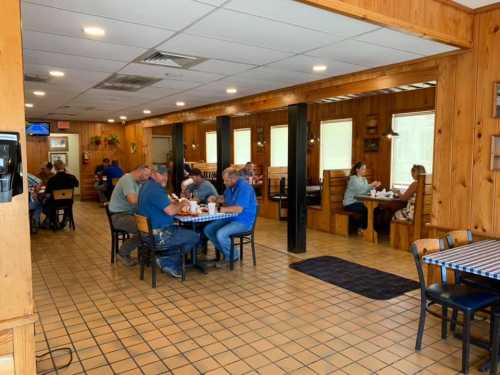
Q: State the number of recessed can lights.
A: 10